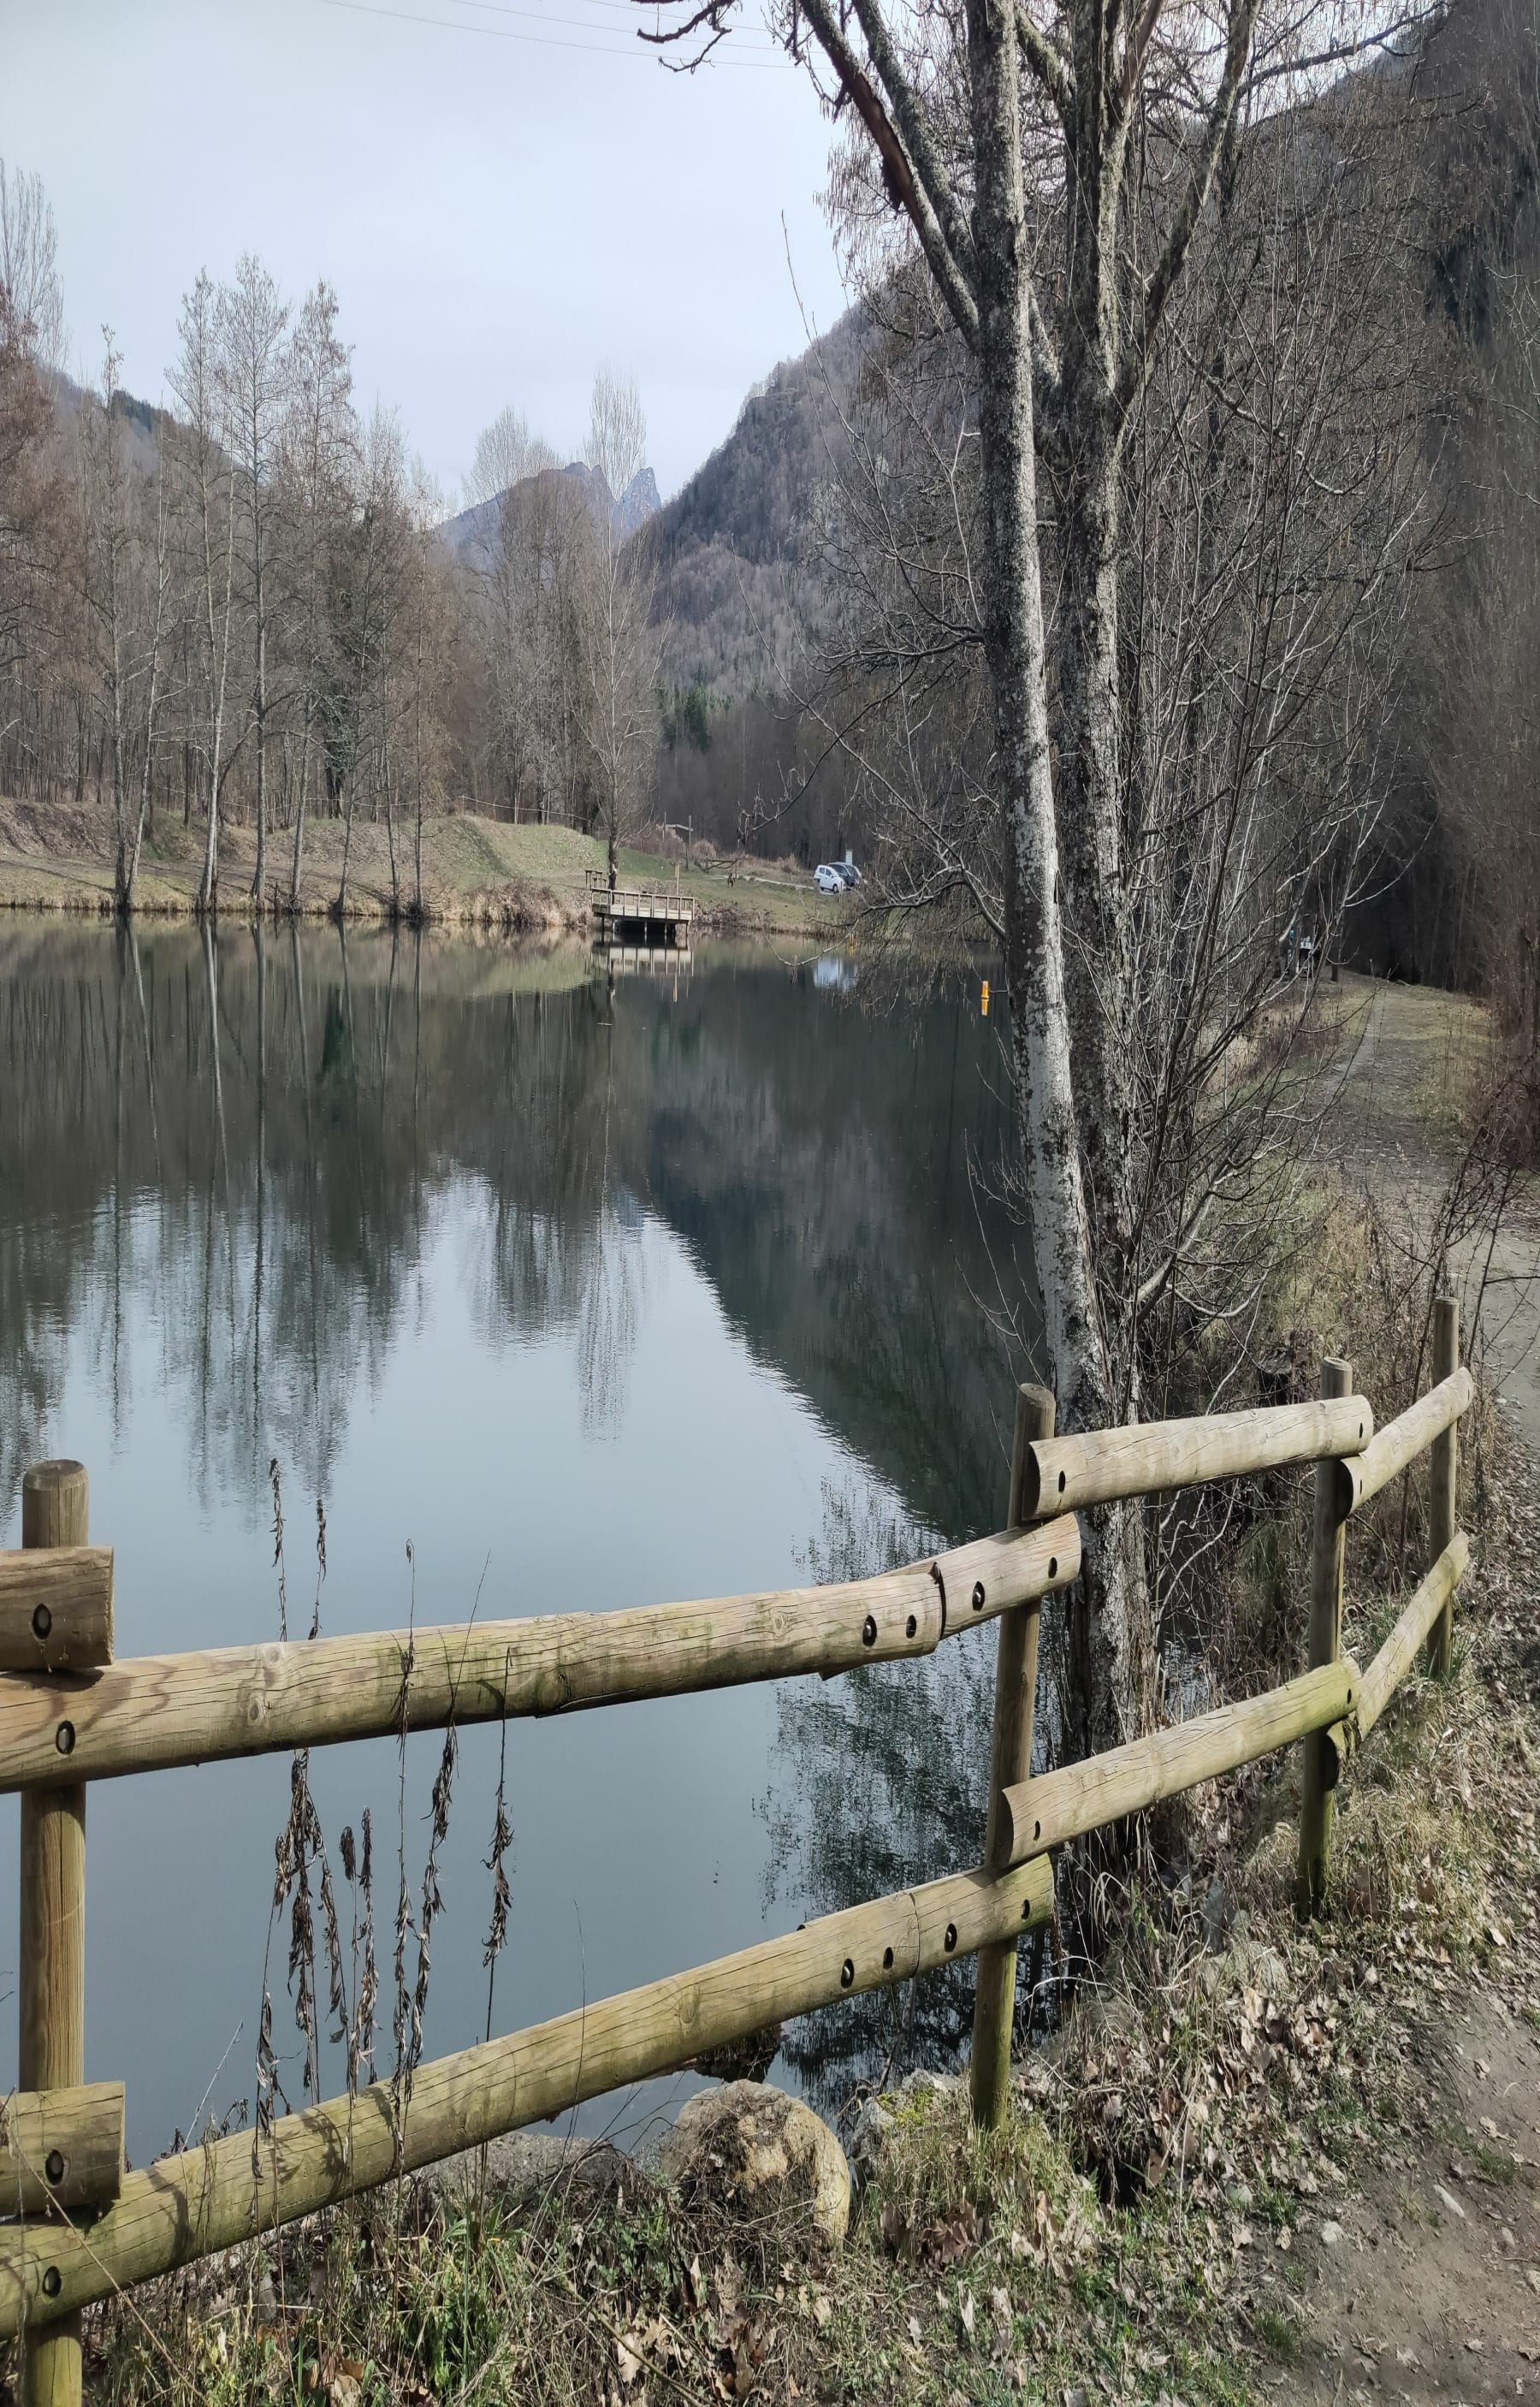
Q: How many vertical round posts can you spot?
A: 4